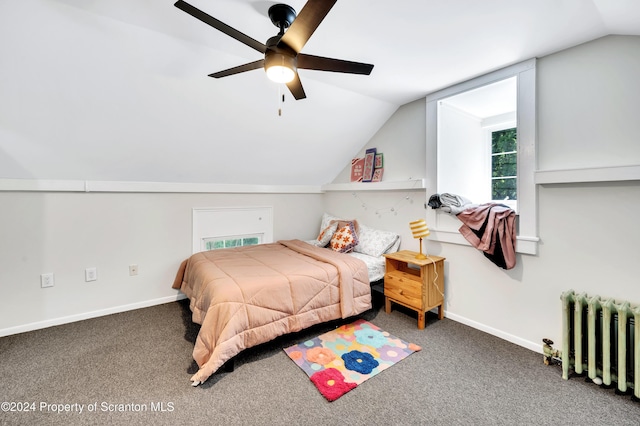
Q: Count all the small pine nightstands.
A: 1